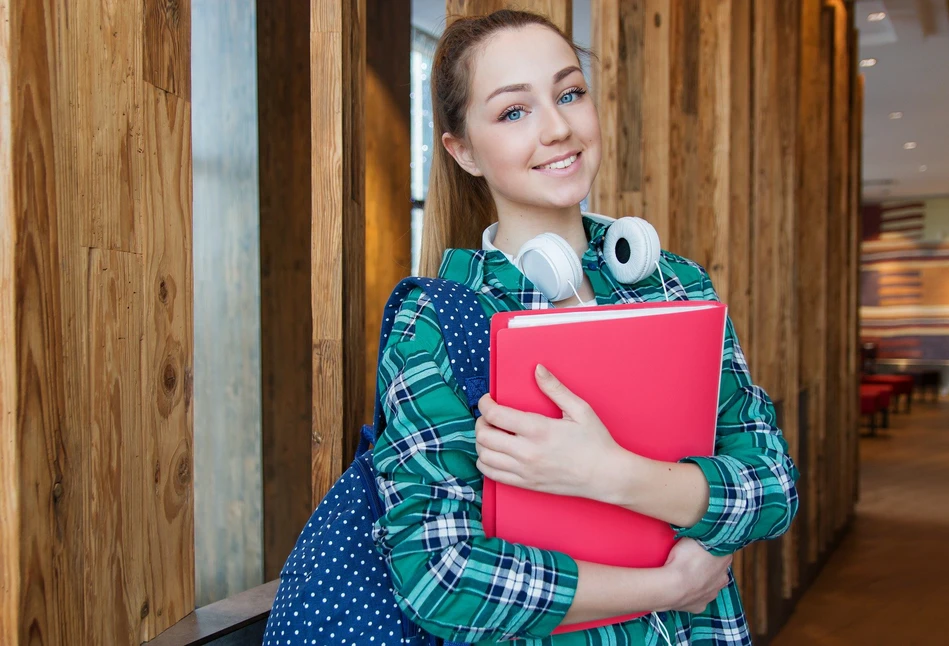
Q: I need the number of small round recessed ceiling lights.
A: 5